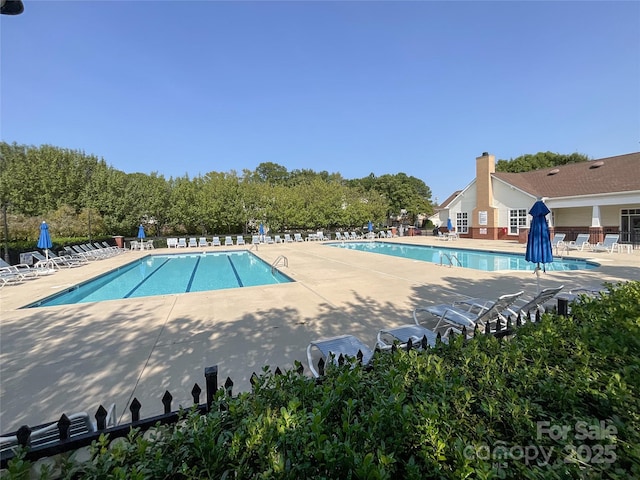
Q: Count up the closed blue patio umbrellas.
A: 6